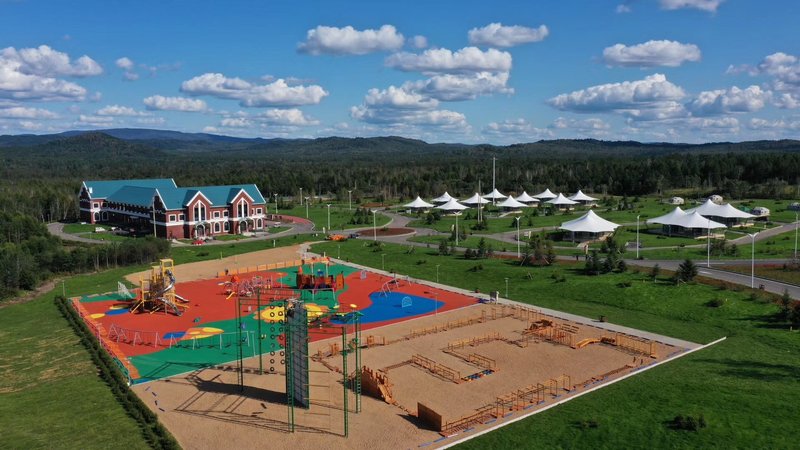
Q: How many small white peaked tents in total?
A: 10